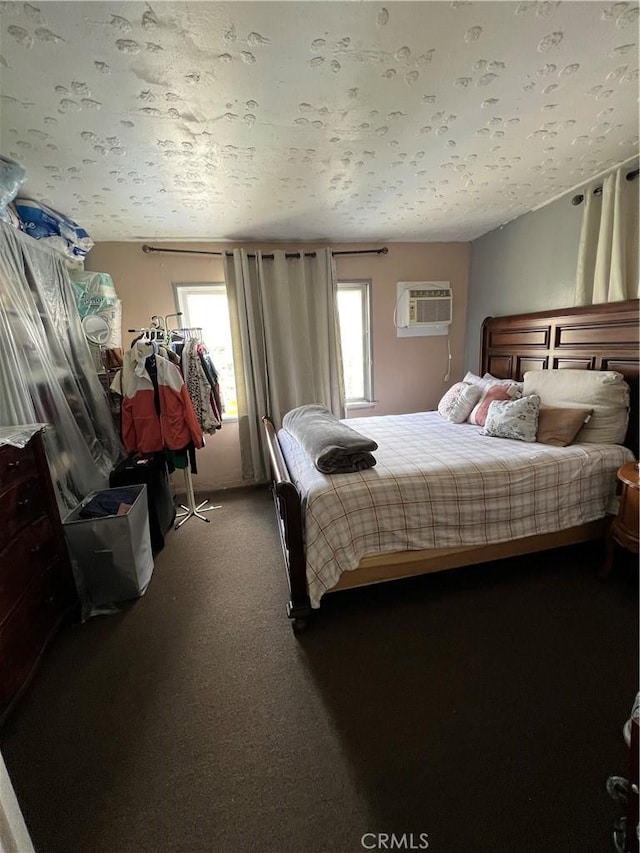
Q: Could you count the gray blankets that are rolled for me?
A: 1